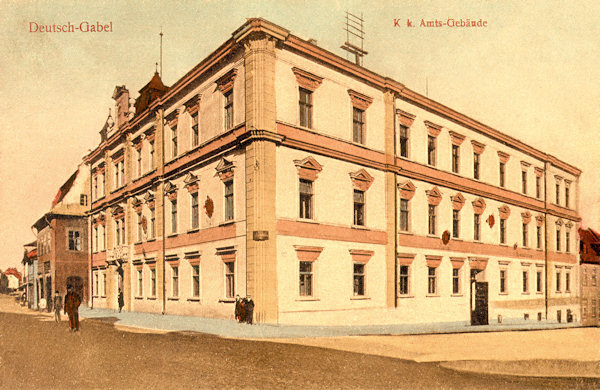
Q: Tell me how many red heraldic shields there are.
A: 4